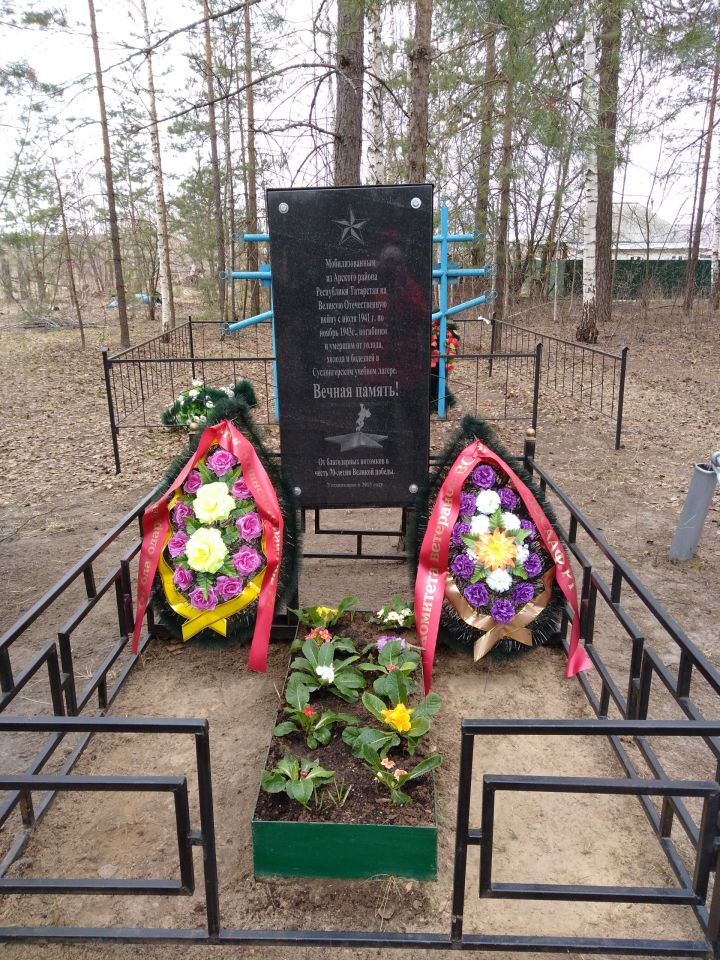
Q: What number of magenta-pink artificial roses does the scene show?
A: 10